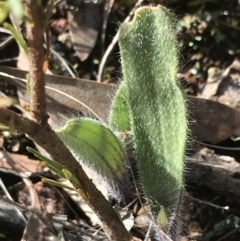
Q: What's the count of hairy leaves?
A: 3